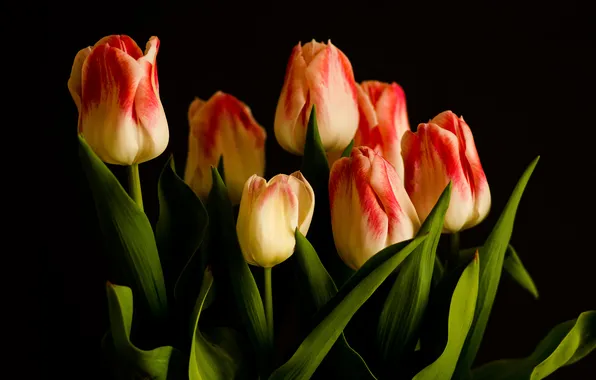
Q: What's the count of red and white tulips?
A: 7